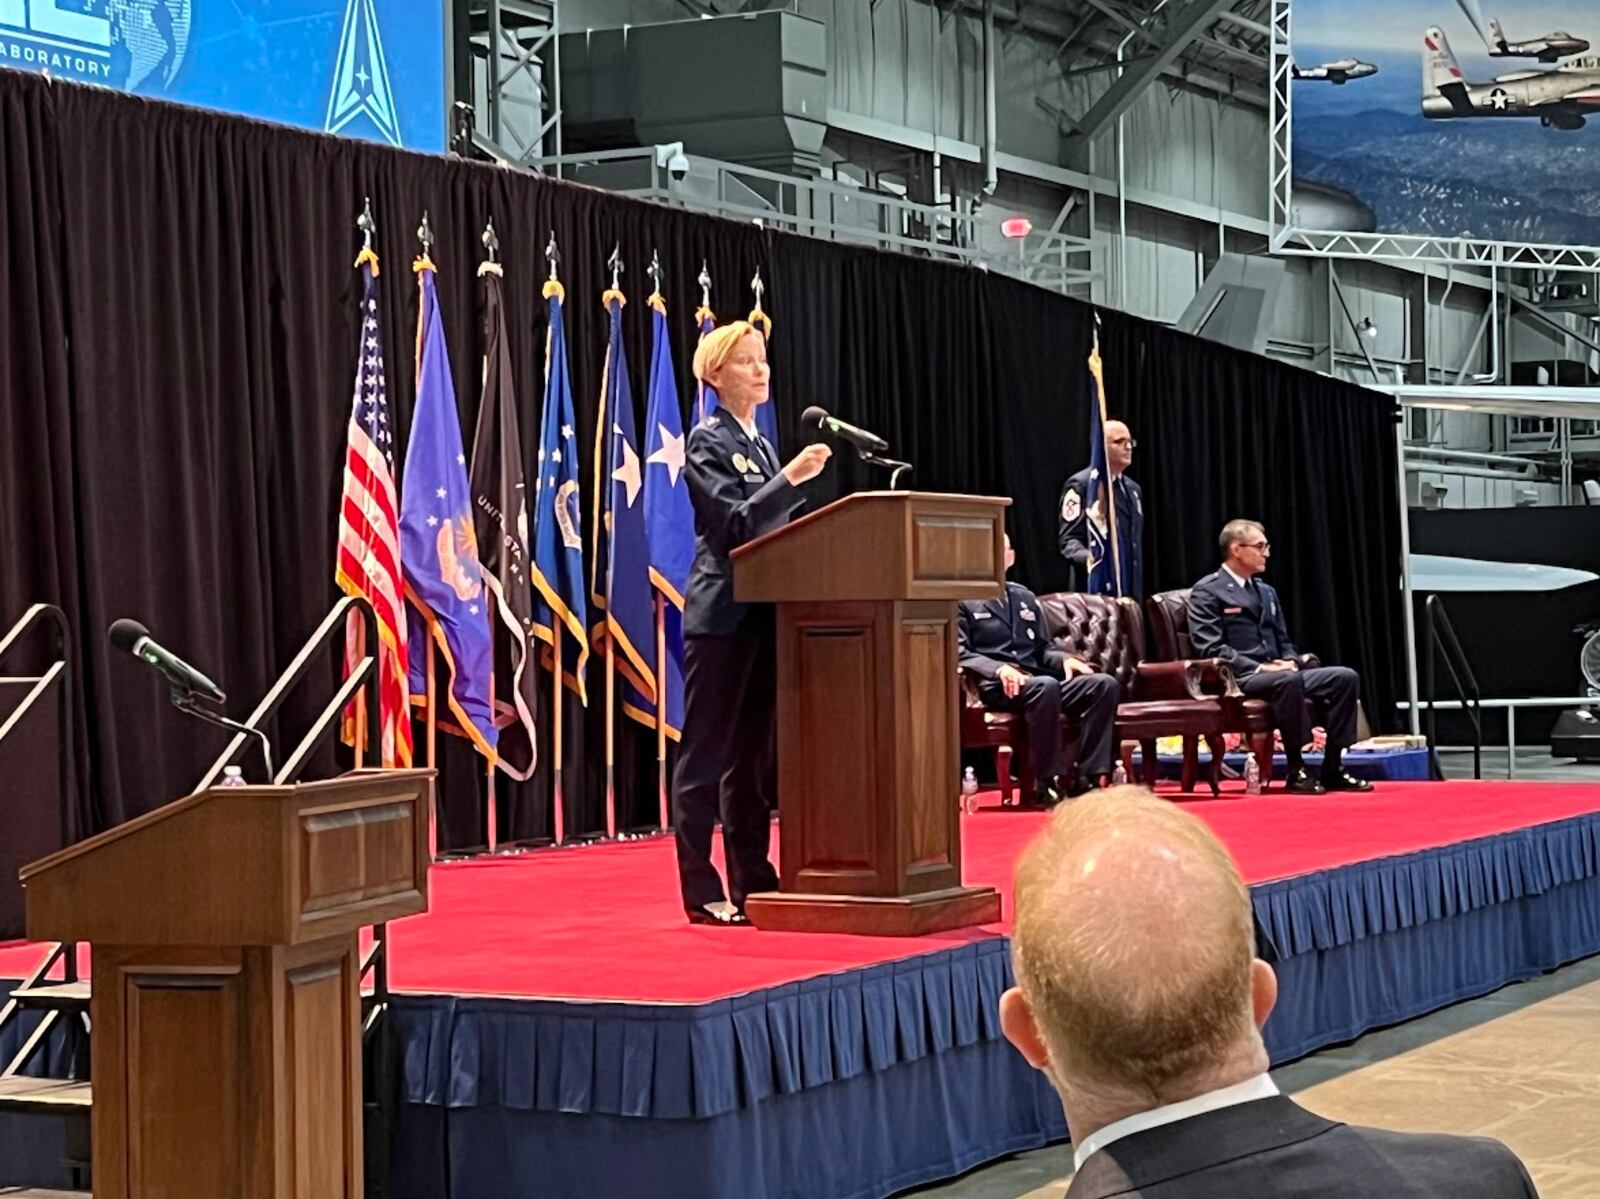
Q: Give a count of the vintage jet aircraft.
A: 3